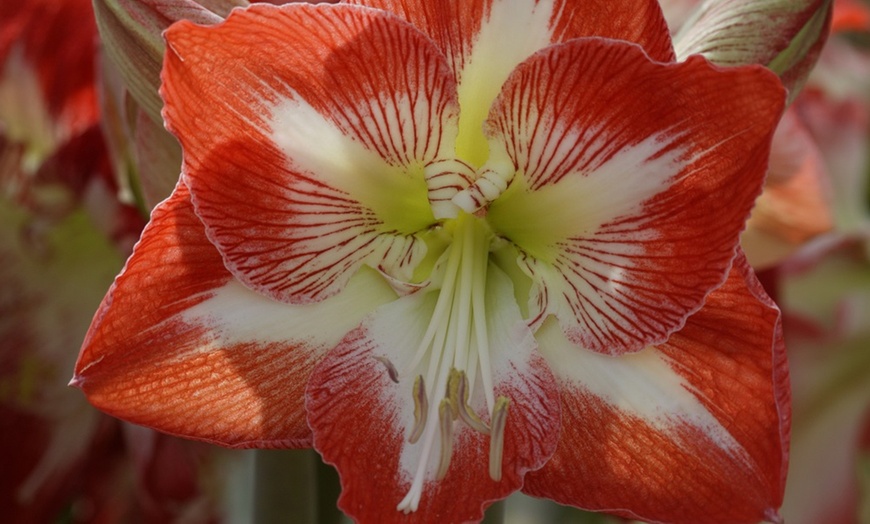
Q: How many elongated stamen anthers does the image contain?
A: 6